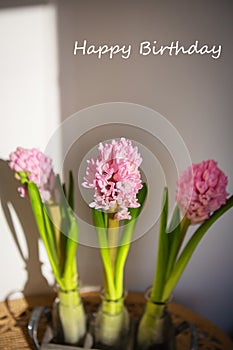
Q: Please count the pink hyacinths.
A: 3